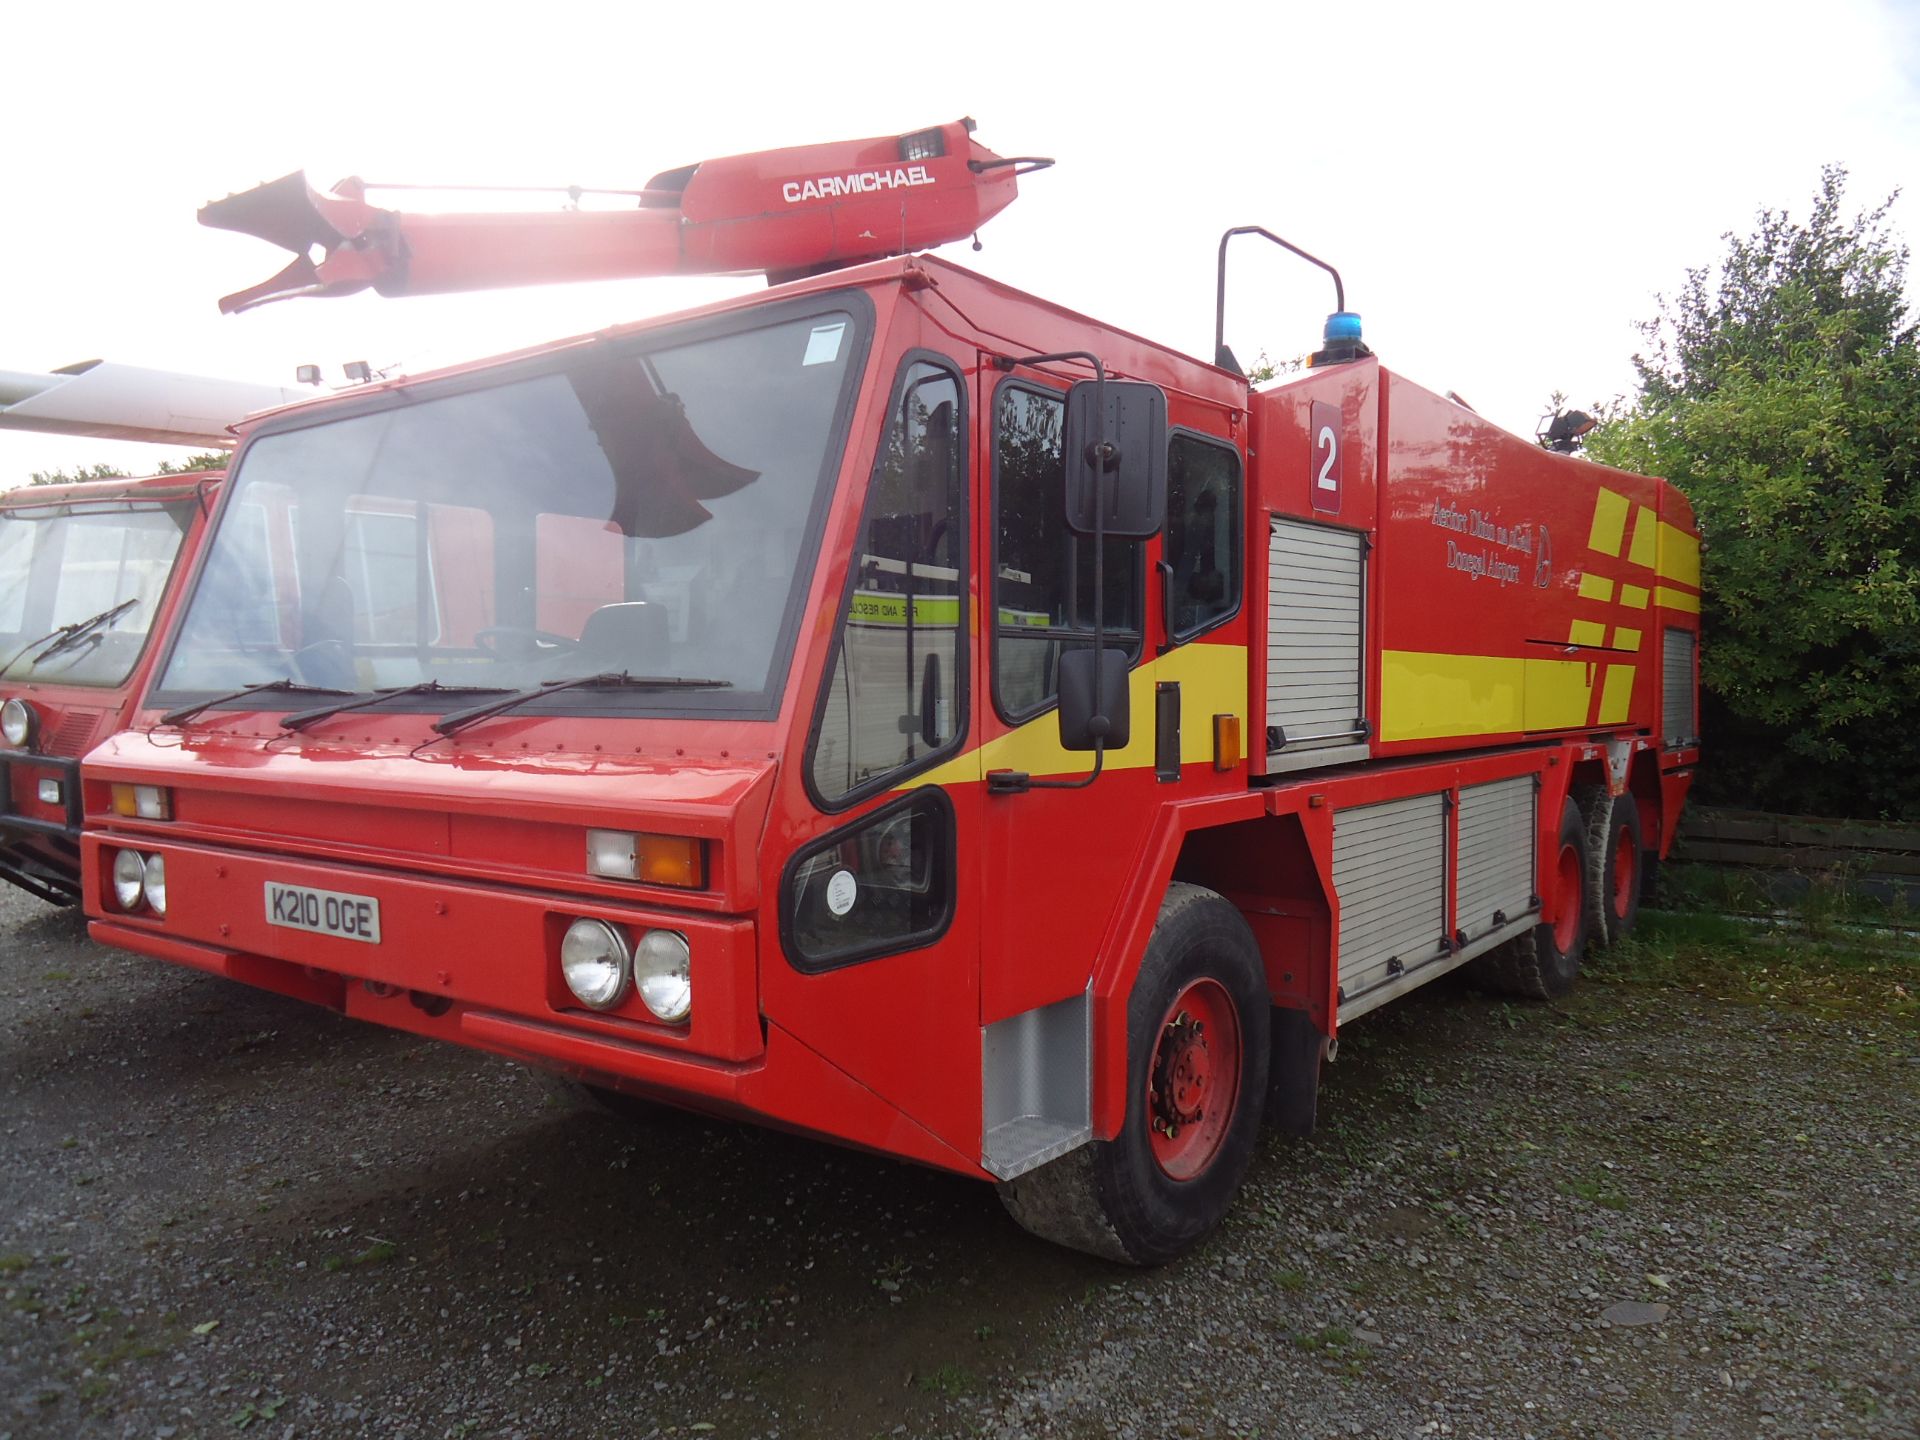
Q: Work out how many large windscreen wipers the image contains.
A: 4